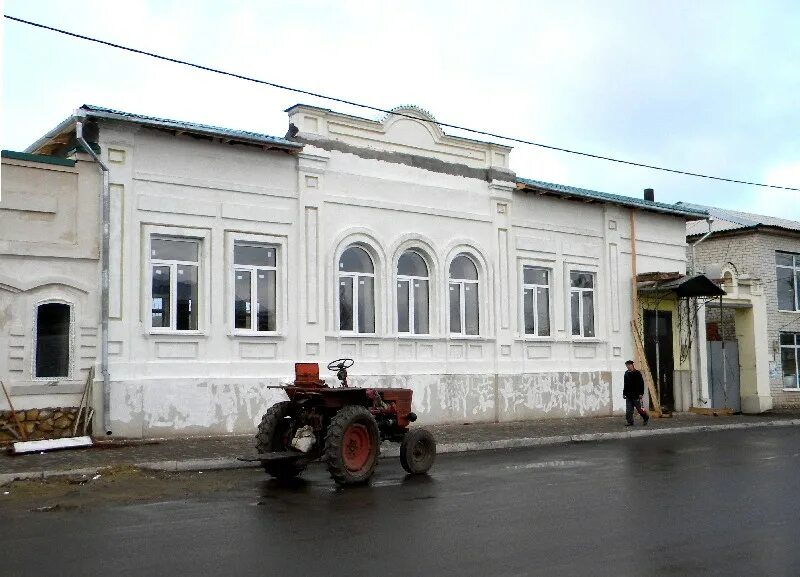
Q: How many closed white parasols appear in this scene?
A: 0